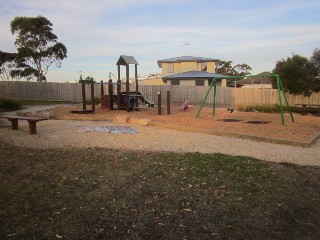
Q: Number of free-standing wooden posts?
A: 2